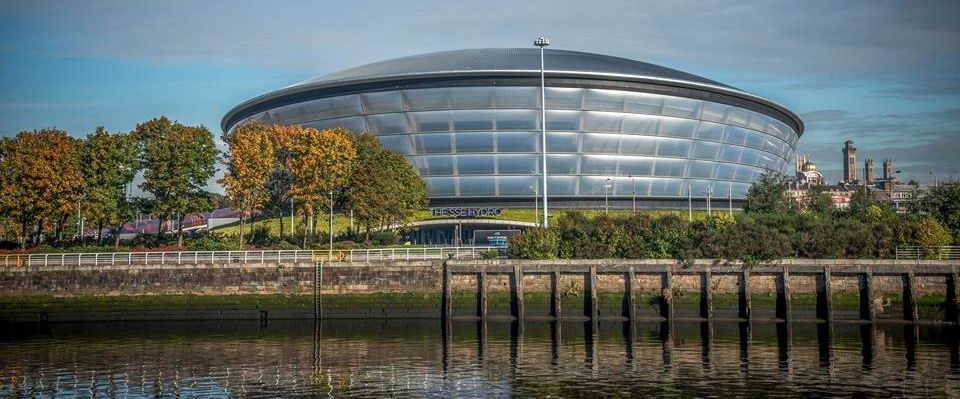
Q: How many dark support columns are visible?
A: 14